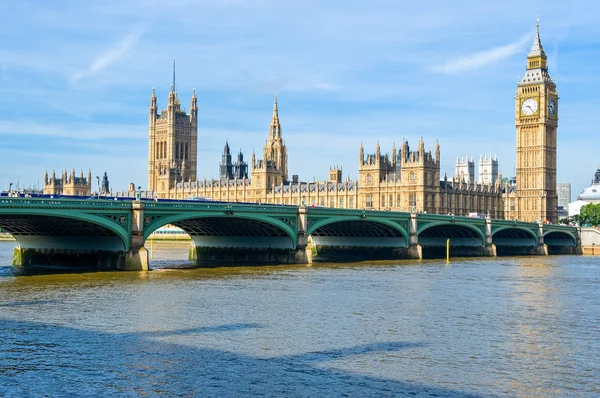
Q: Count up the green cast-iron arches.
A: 6